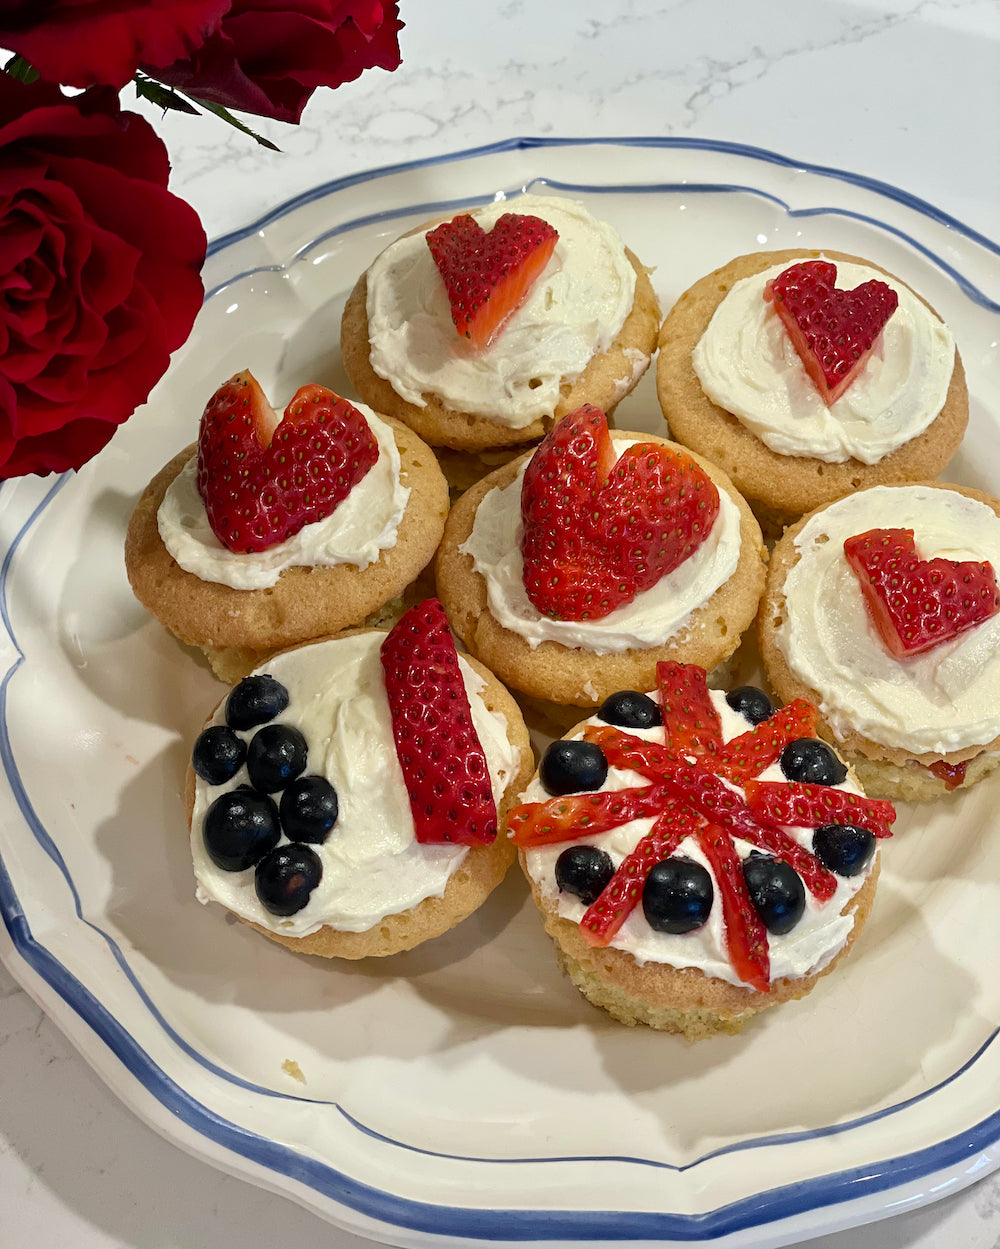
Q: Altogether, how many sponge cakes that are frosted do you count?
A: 7